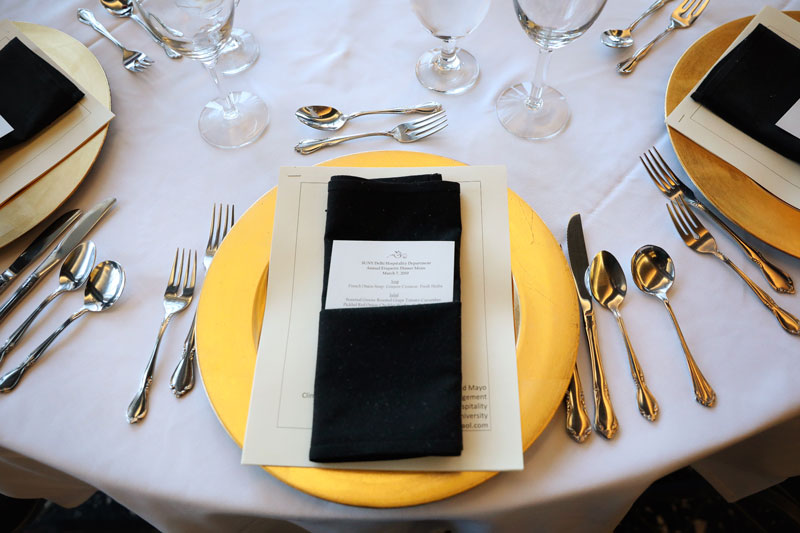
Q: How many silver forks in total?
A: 7